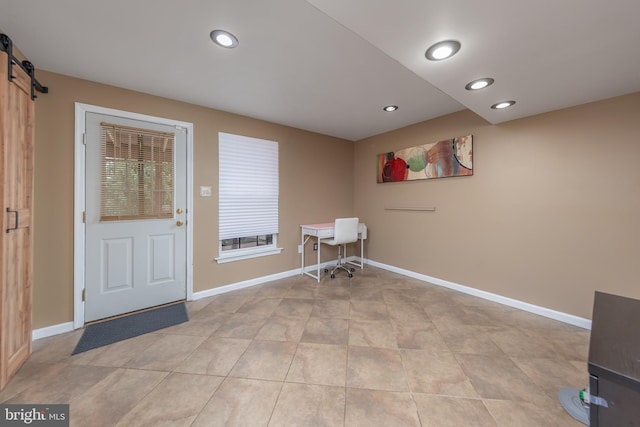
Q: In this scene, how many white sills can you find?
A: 1